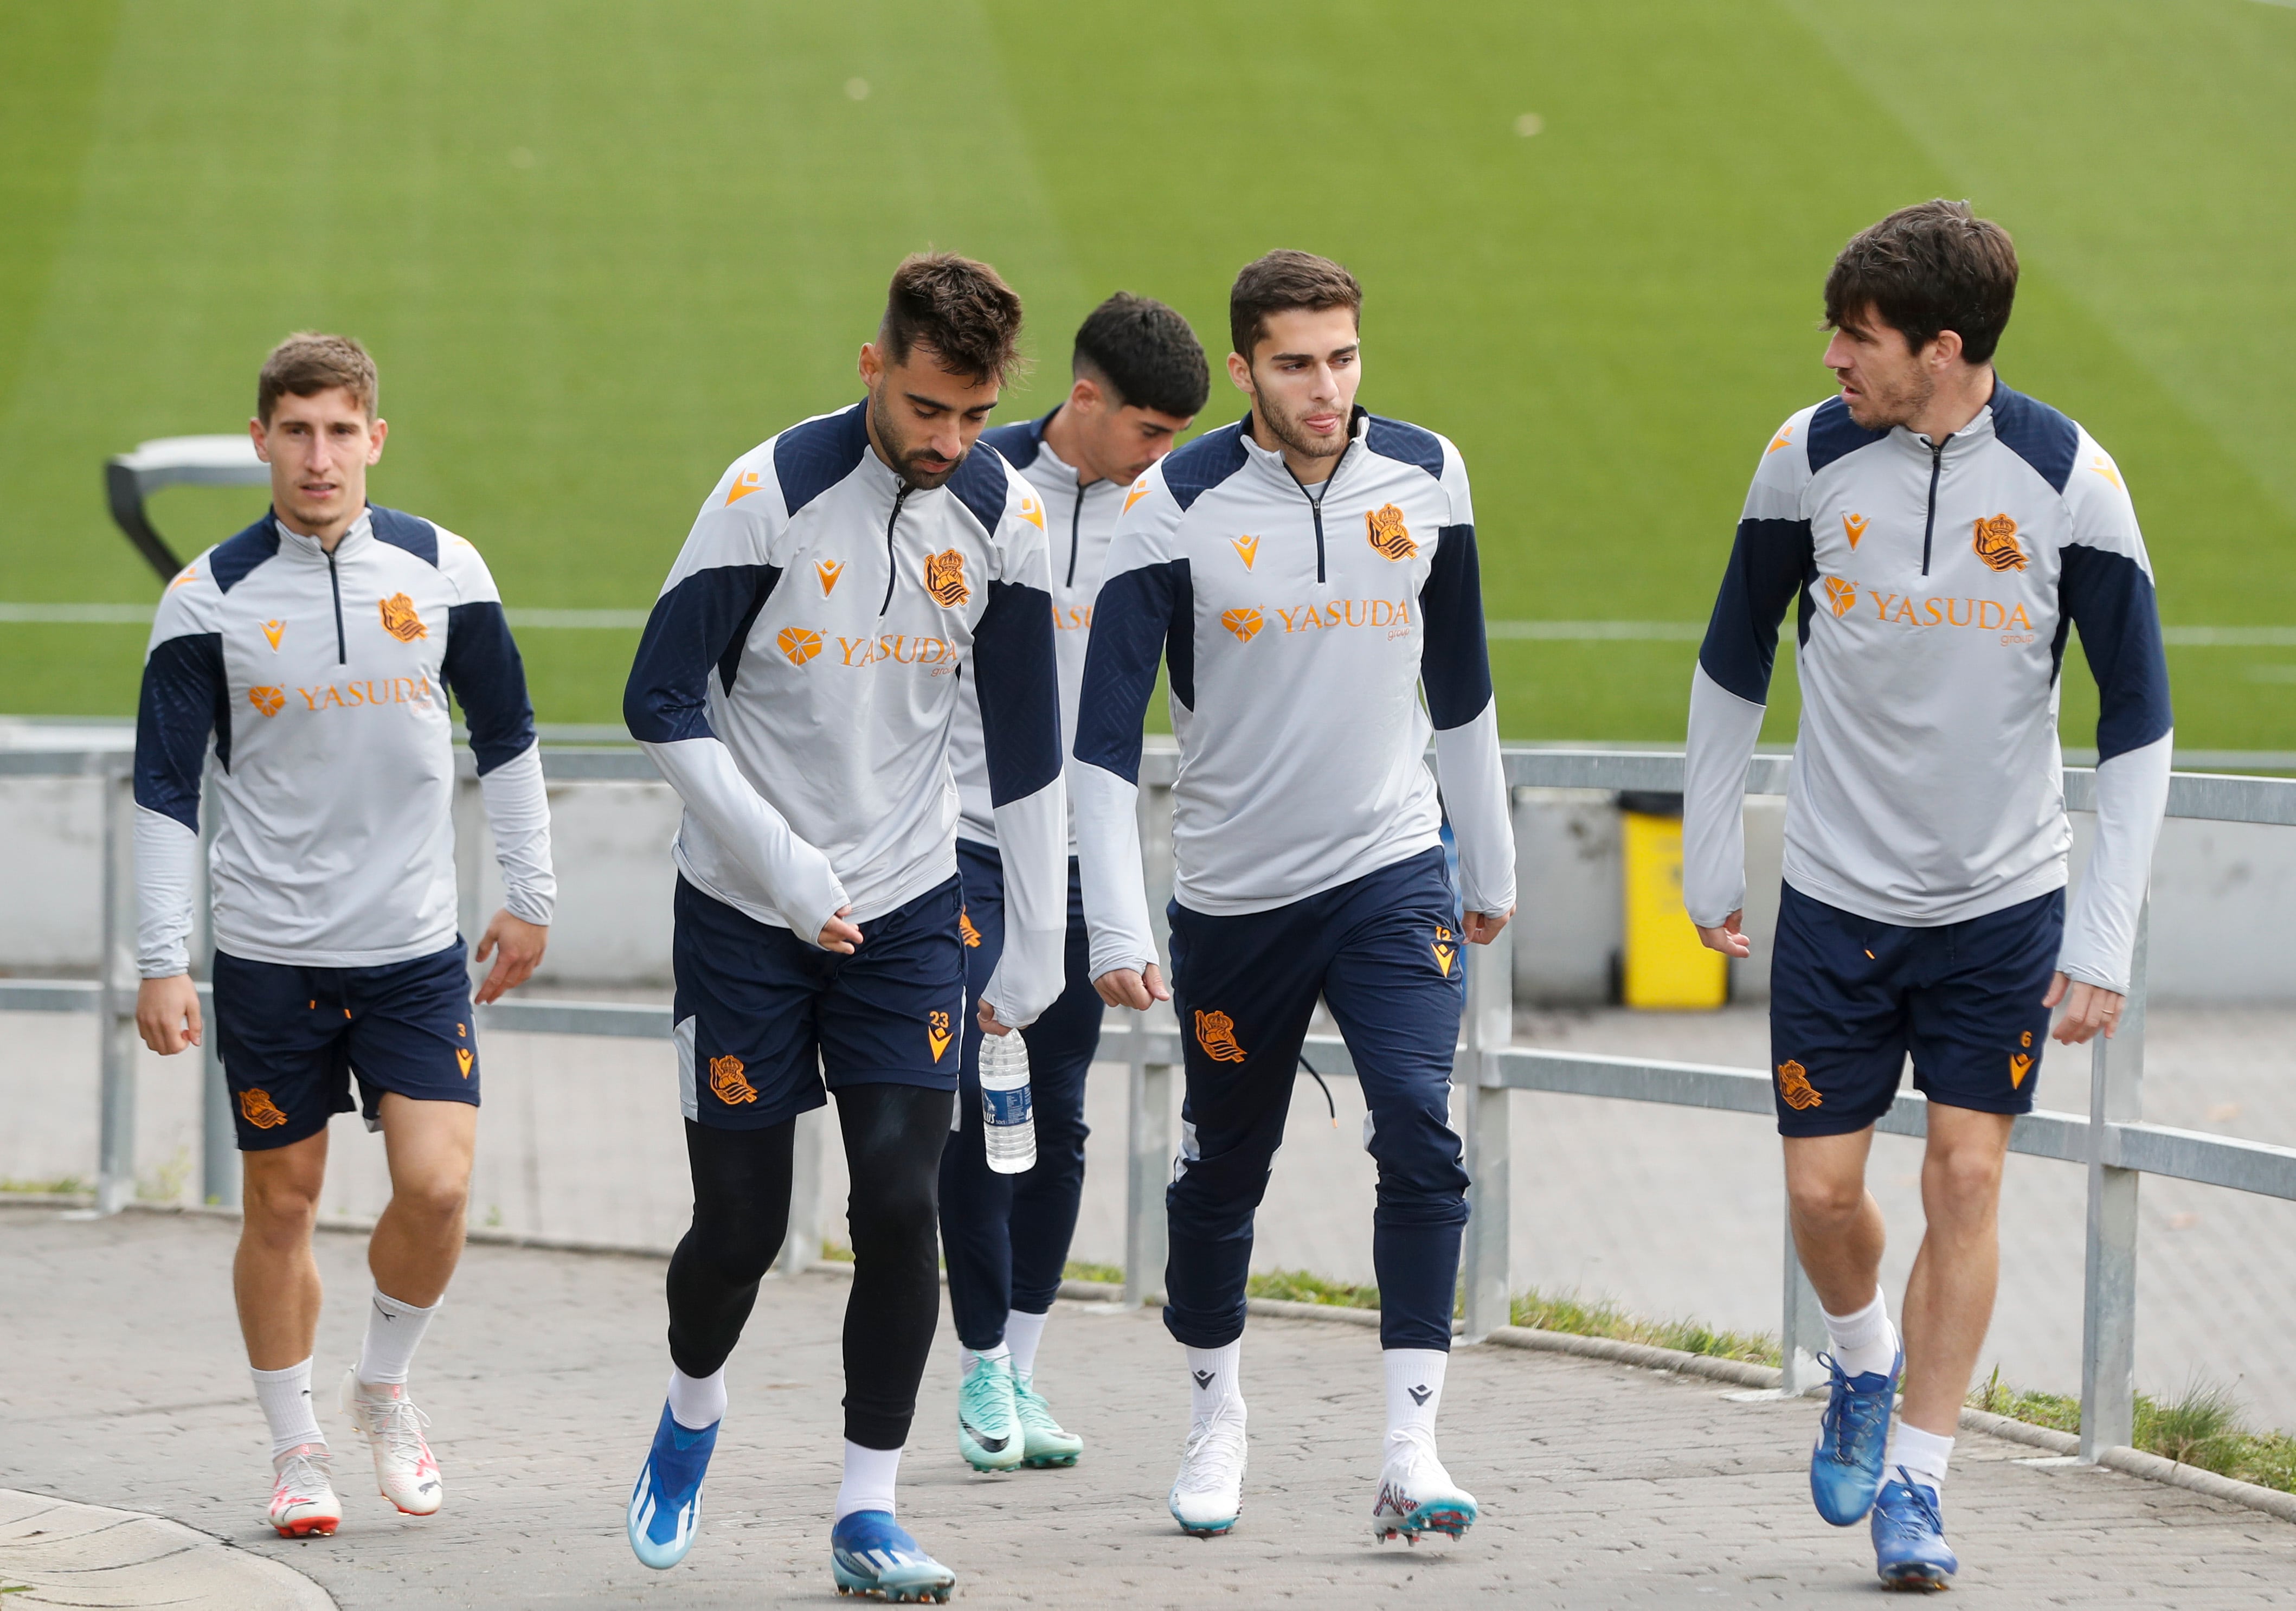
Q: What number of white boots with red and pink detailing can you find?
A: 2